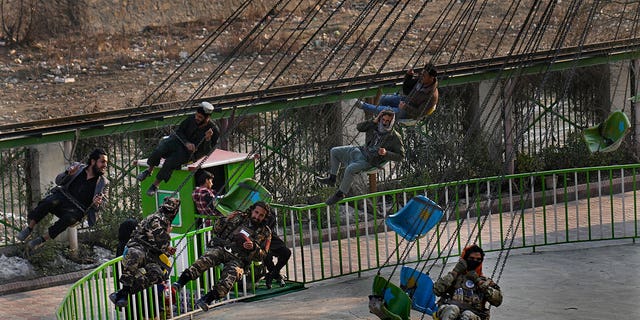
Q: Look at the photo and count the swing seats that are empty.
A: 5